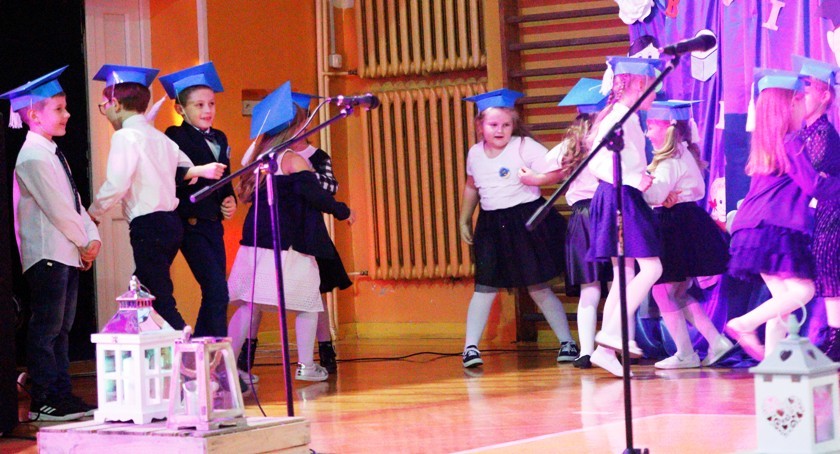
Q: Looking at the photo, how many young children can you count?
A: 11